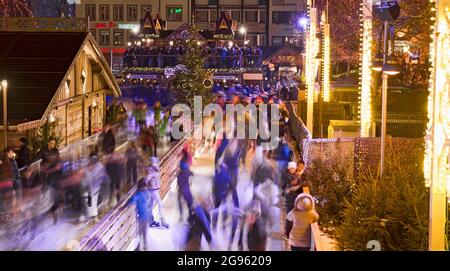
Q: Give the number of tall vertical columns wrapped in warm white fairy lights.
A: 4